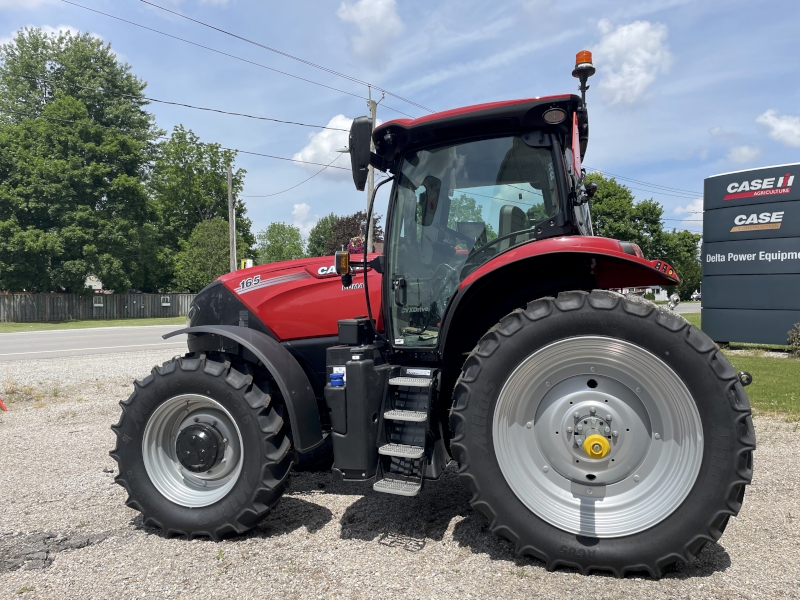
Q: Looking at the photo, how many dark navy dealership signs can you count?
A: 1